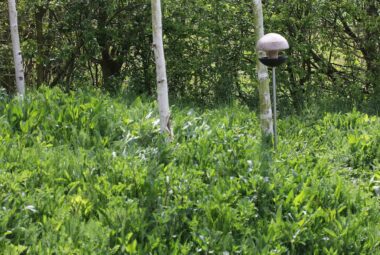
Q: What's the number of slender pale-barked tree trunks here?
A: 3